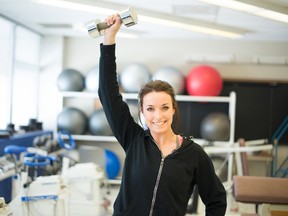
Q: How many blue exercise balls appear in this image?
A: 1